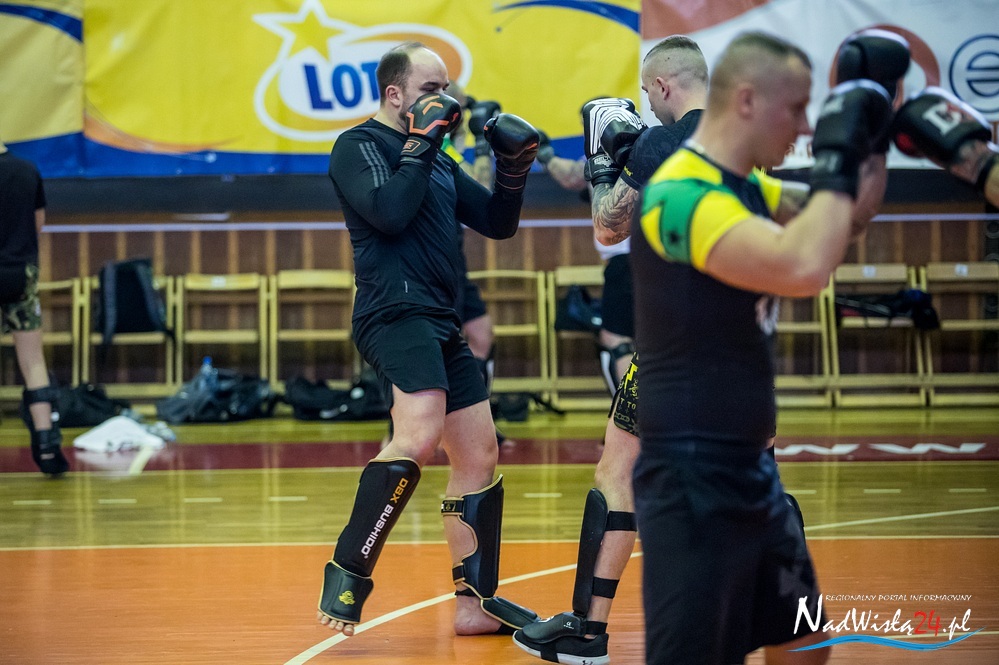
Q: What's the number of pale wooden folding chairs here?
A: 9